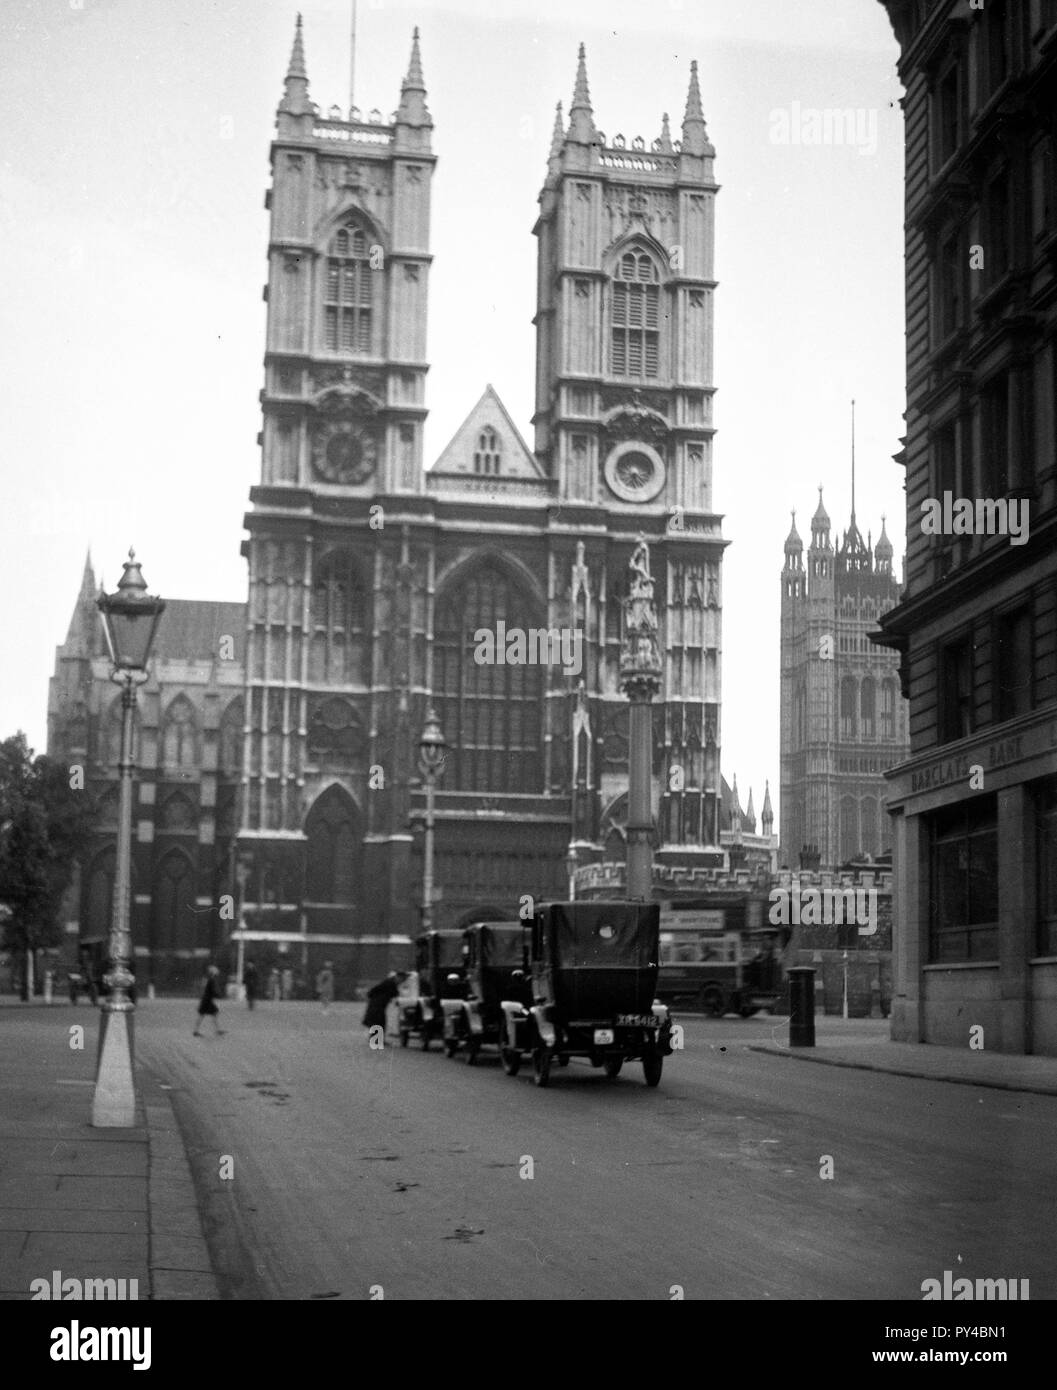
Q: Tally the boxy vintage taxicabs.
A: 3